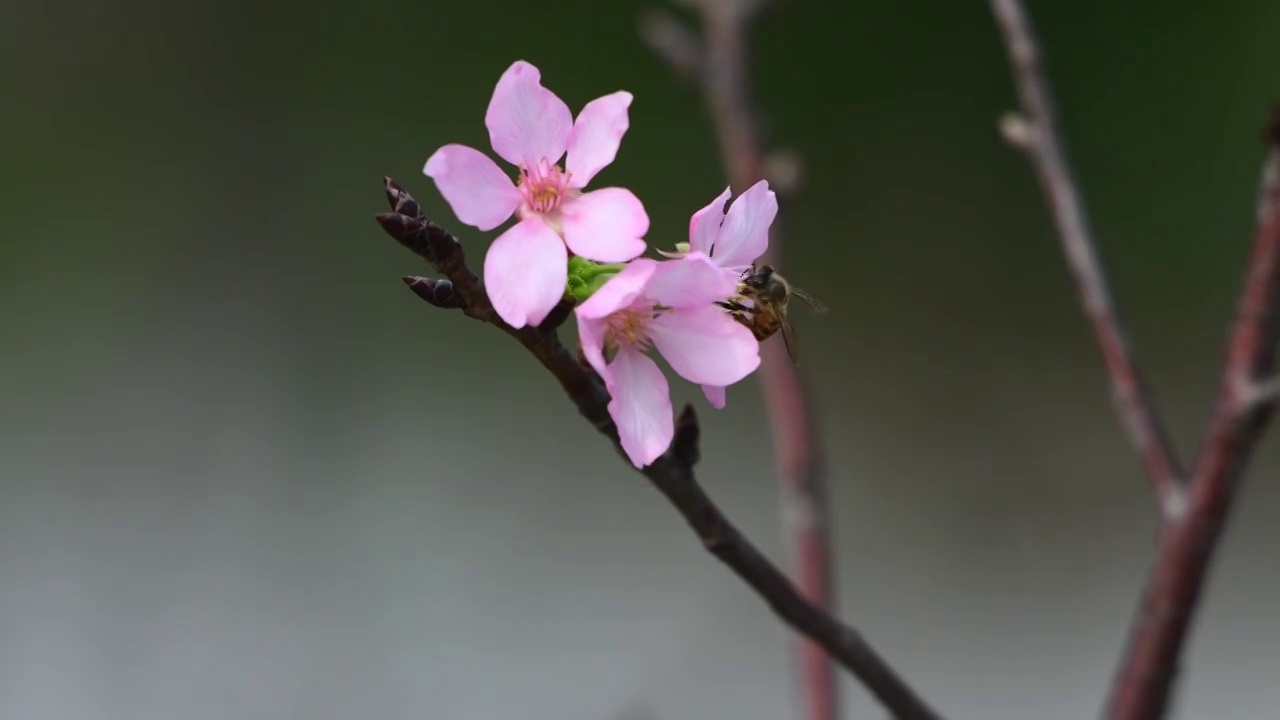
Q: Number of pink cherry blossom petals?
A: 13